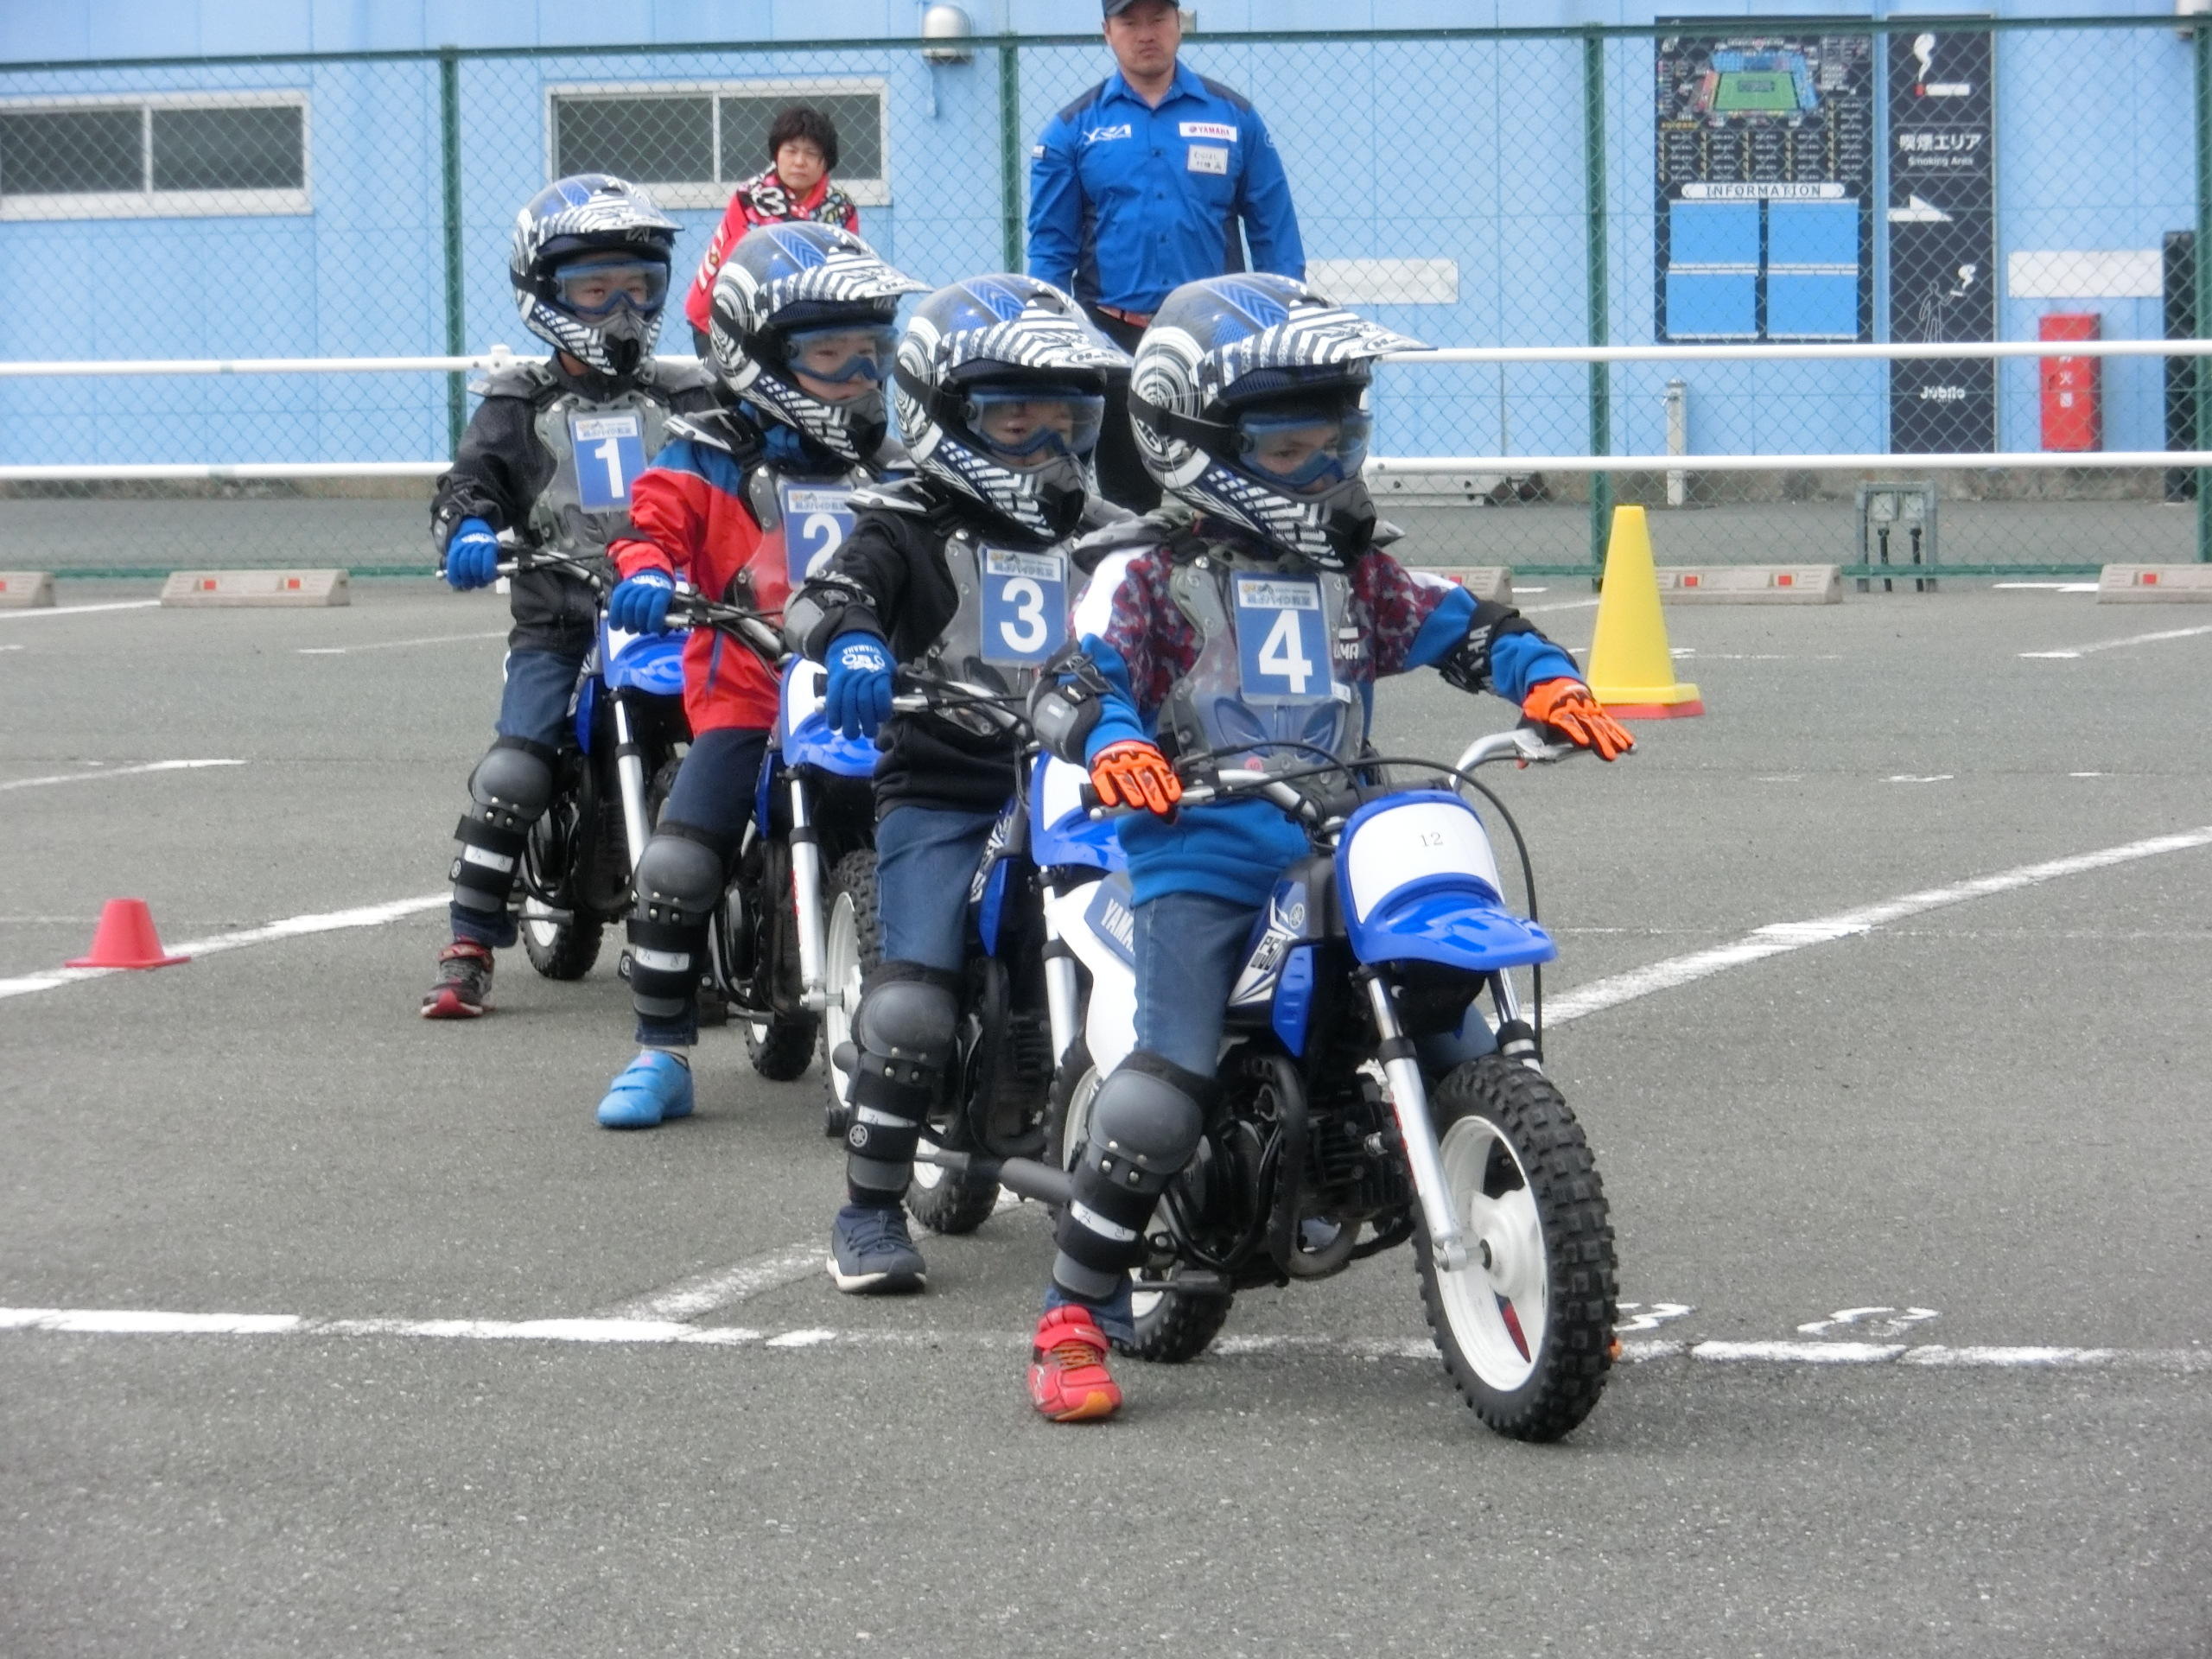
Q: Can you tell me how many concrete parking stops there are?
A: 5